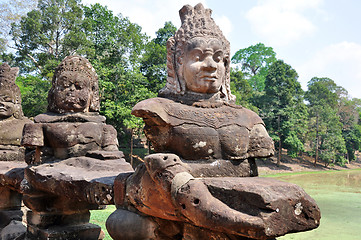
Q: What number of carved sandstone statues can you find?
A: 3